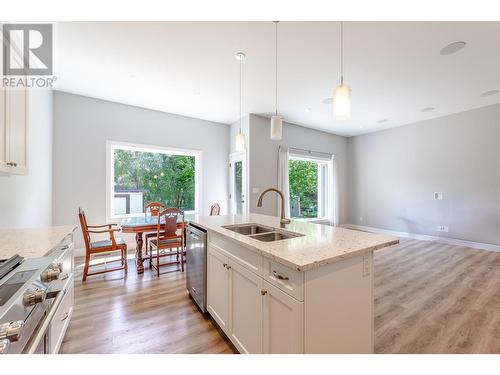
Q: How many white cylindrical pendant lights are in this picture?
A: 3